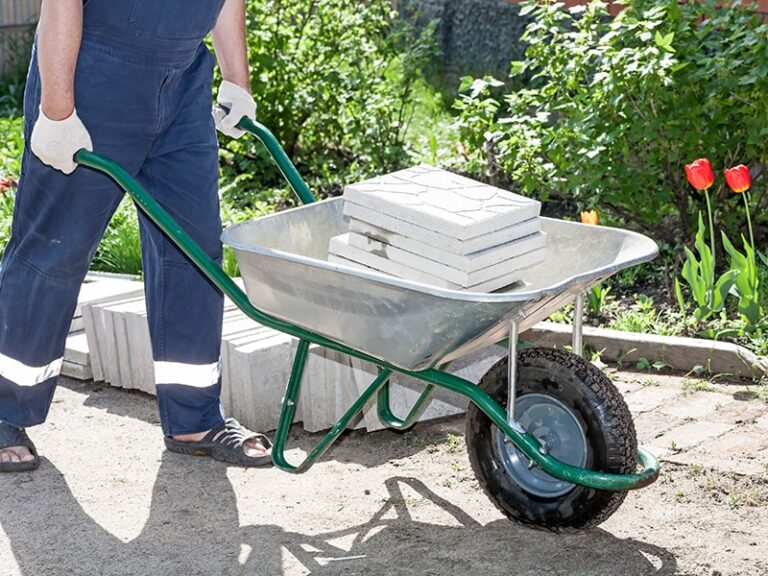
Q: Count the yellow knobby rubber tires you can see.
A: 0